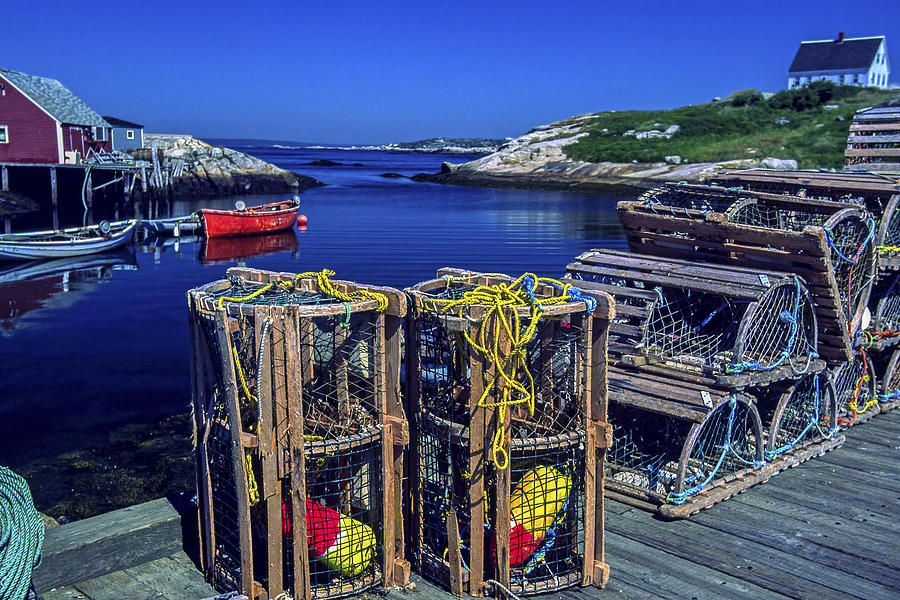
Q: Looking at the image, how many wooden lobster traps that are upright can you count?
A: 2